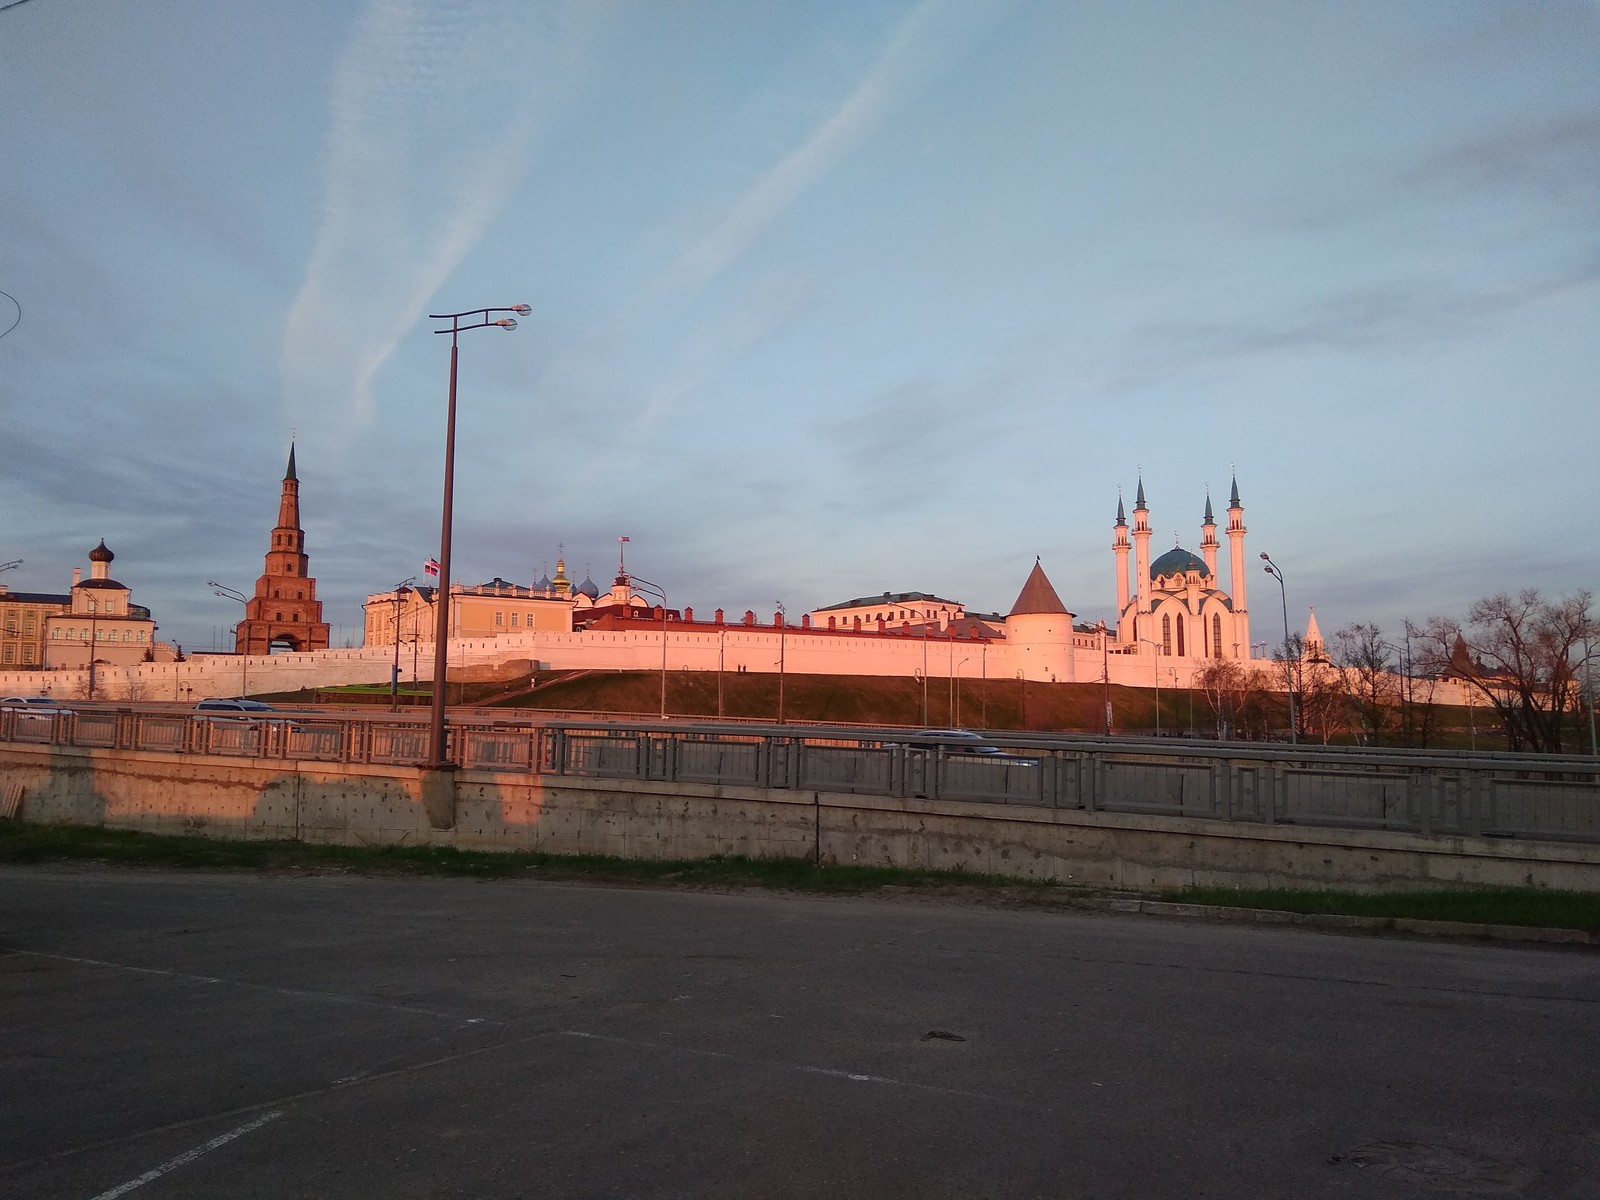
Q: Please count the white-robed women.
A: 0